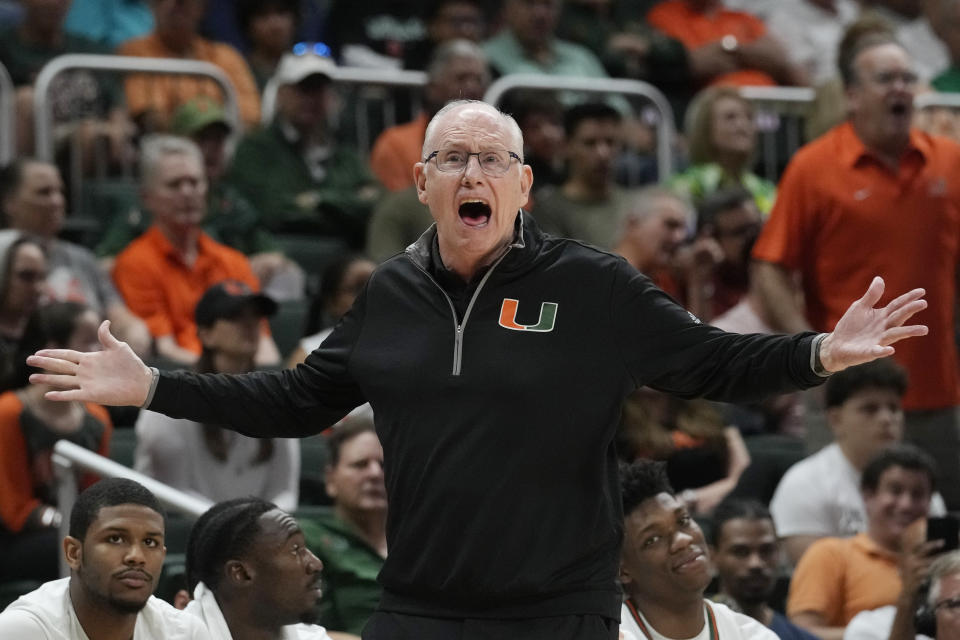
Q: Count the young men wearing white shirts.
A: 4